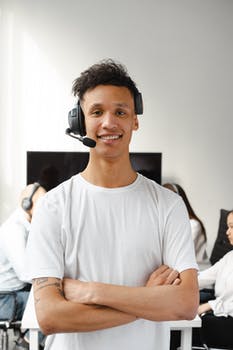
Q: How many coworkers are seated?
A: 3